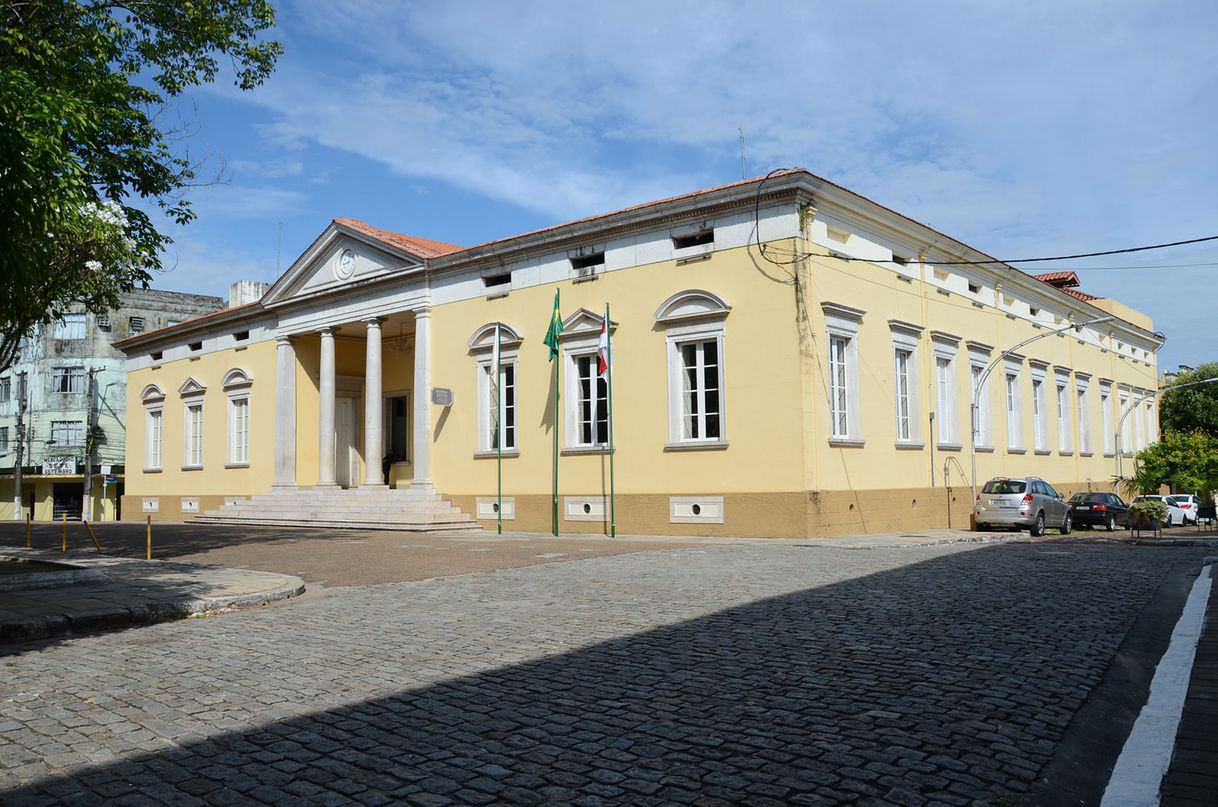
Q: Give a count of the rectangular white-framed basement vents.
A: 6